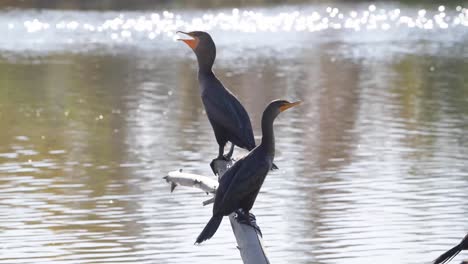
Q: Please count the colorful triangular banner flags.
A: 0